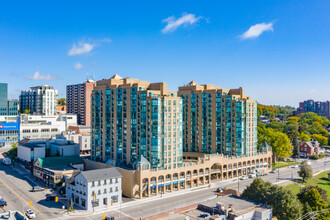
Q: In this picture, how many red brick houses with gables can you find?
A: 1